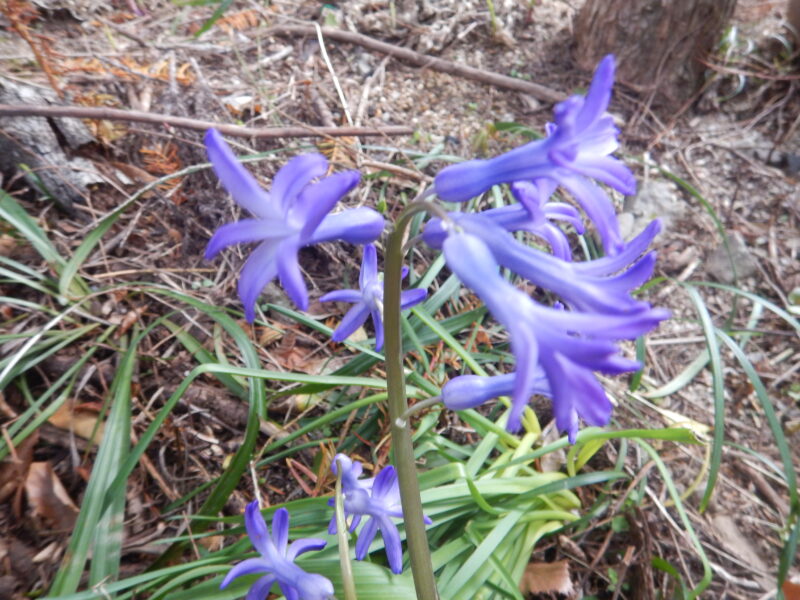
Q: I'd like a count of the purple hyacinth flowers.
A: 10